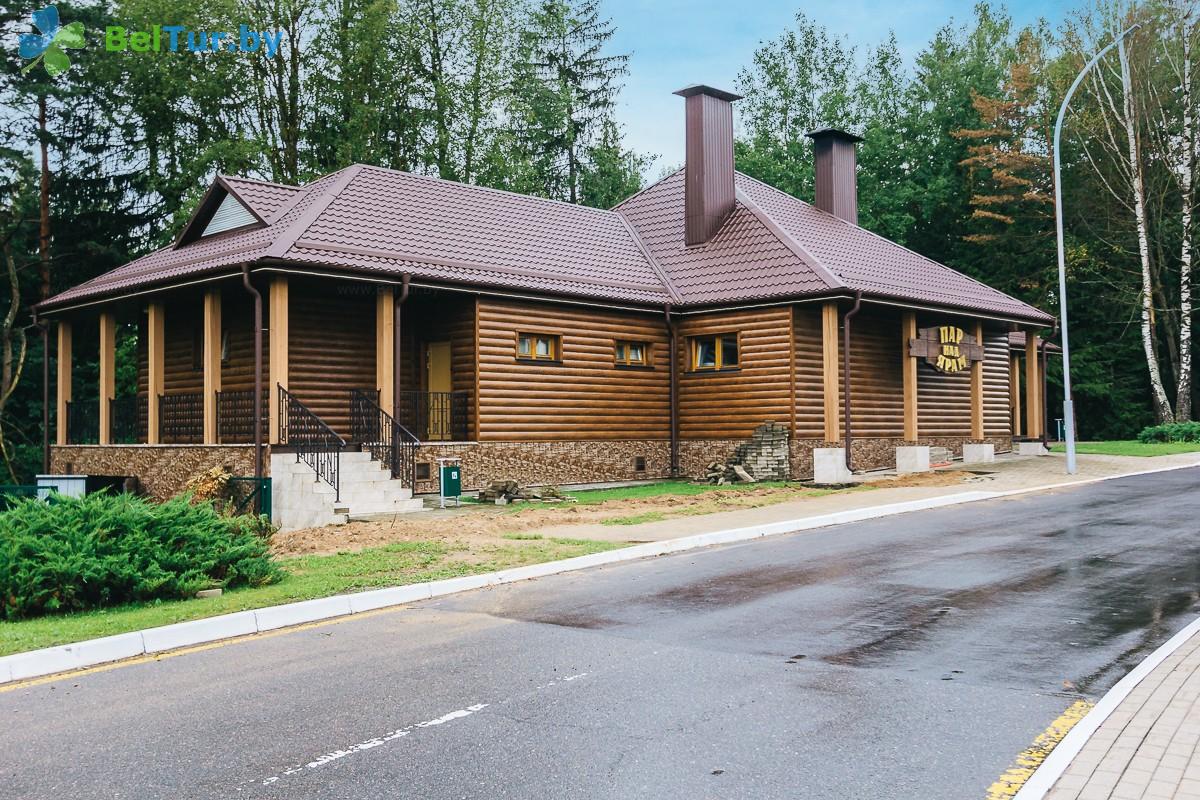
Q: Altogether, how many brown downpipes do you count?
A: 6